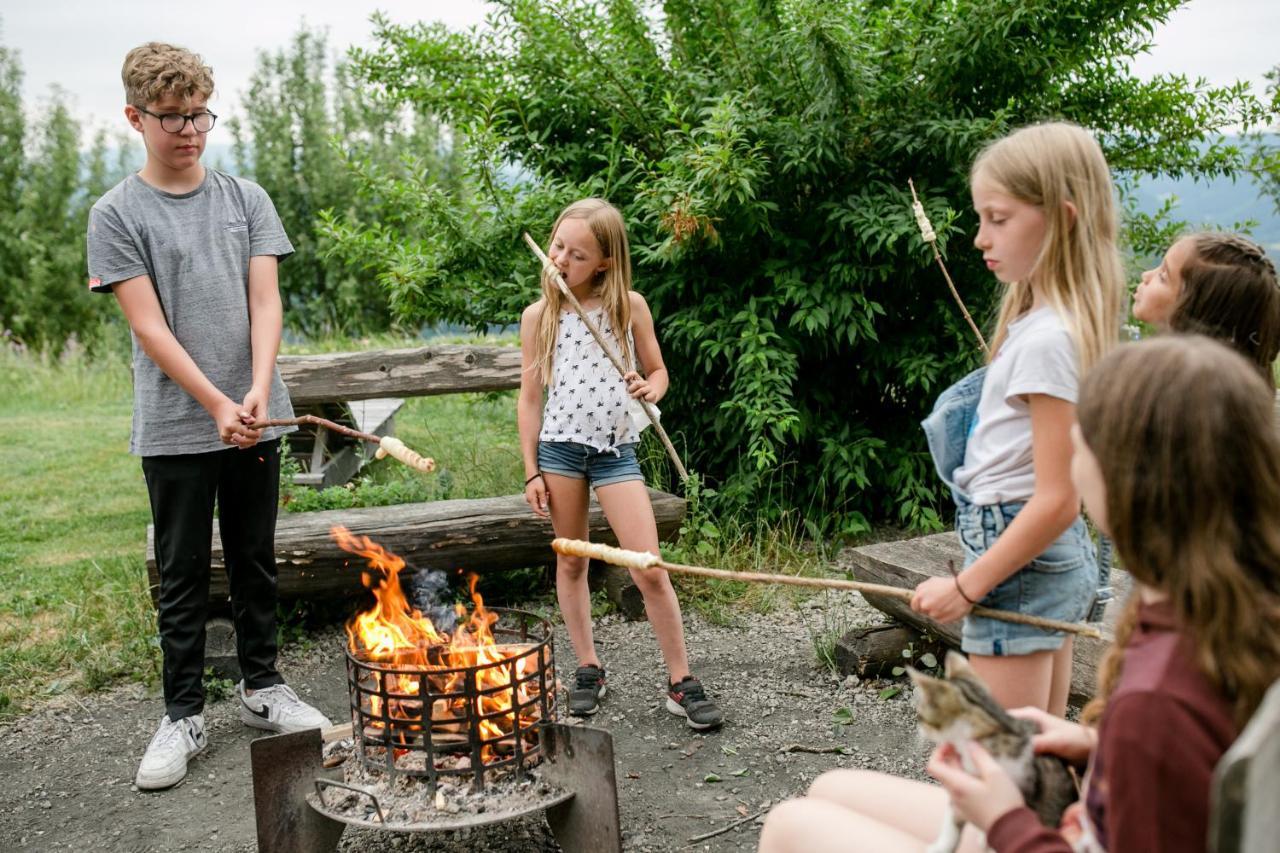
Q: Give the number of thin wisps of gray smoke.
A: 1